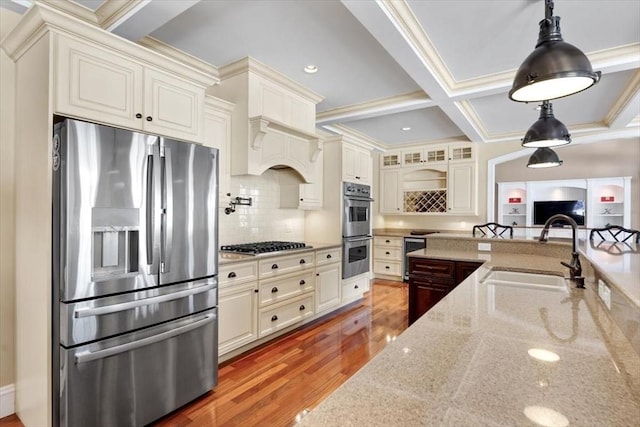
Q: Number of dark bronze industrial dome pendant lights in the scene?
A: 3